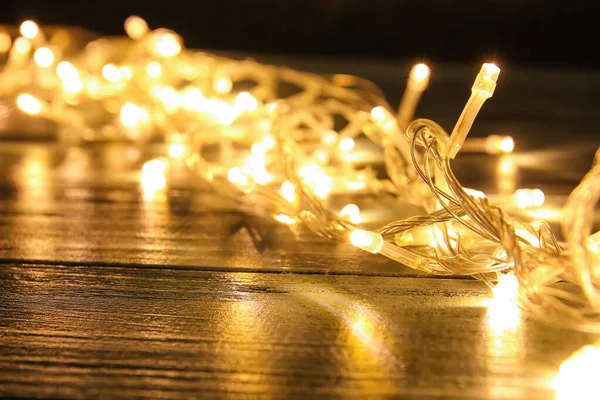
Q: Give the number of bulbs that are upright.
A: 2